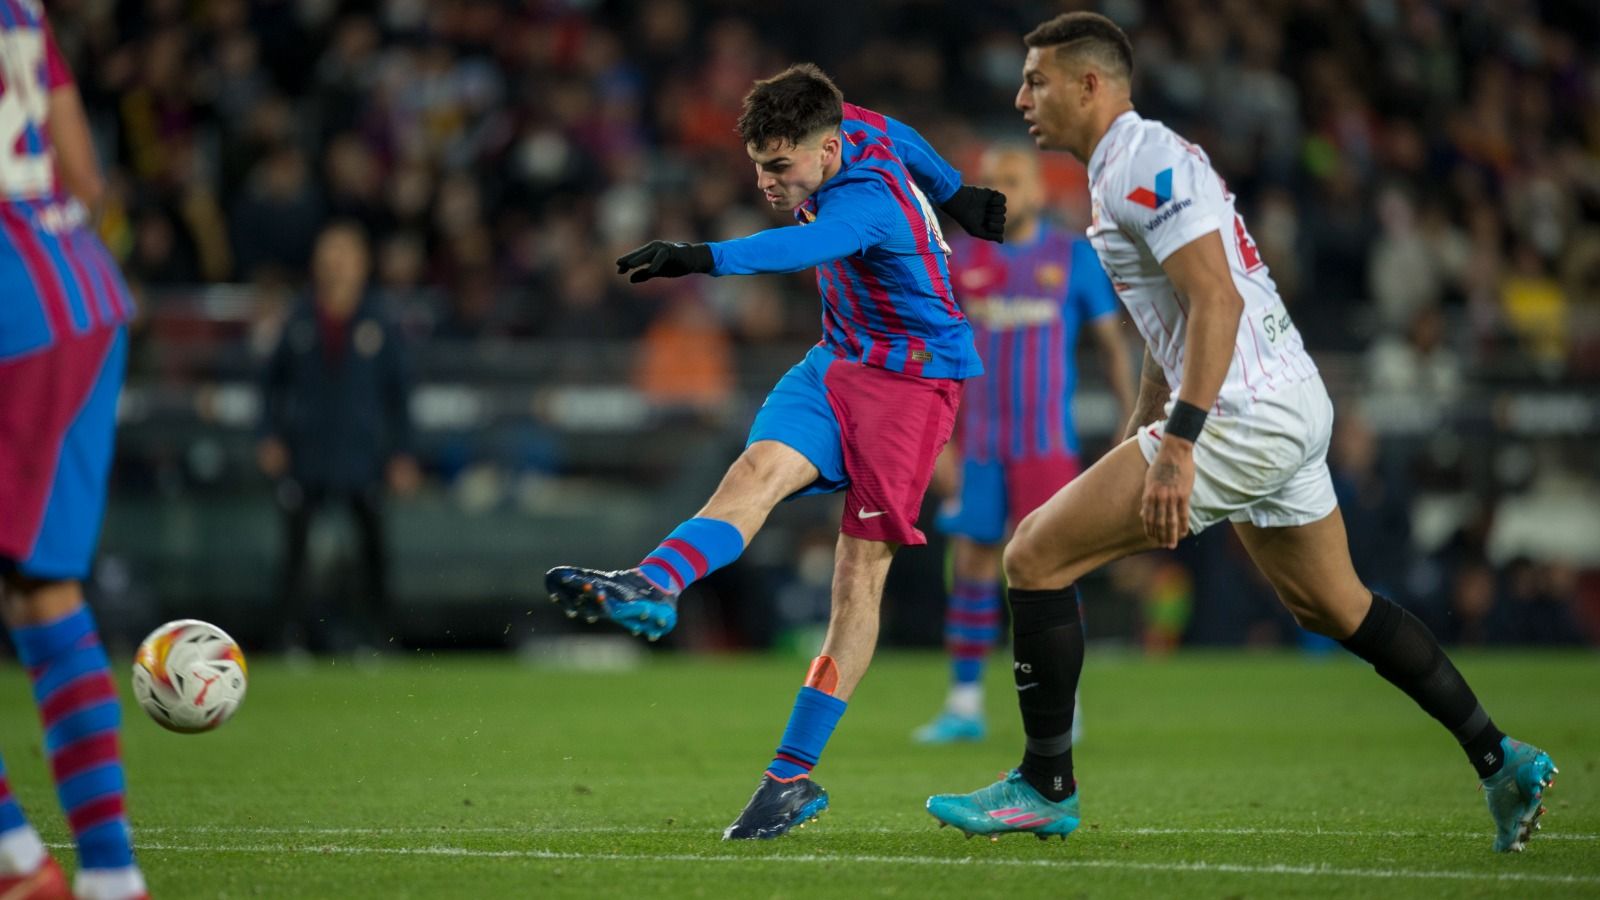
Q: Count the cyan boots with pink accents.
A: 2